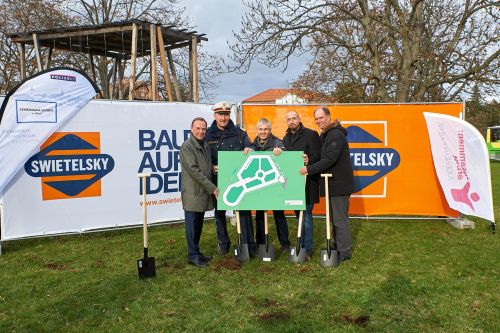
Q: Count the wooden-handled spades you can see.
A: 5